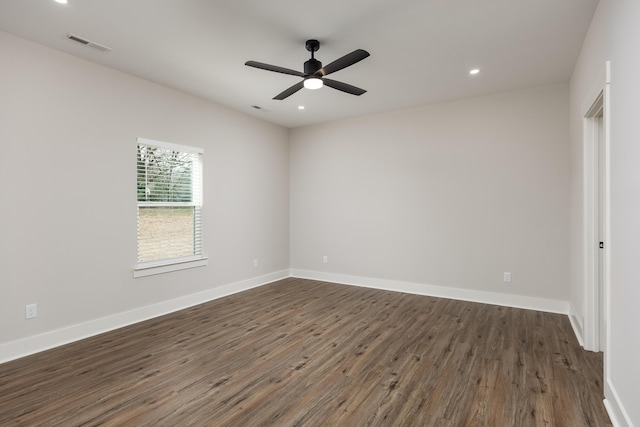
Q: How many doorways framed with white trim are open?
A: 1